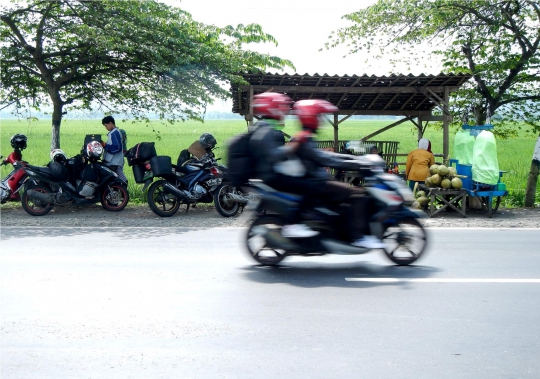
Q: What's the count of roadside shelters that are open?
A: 1